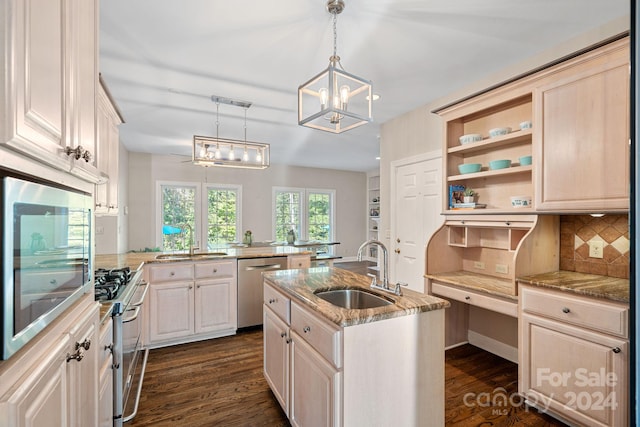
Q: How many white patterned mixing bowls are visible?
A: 4